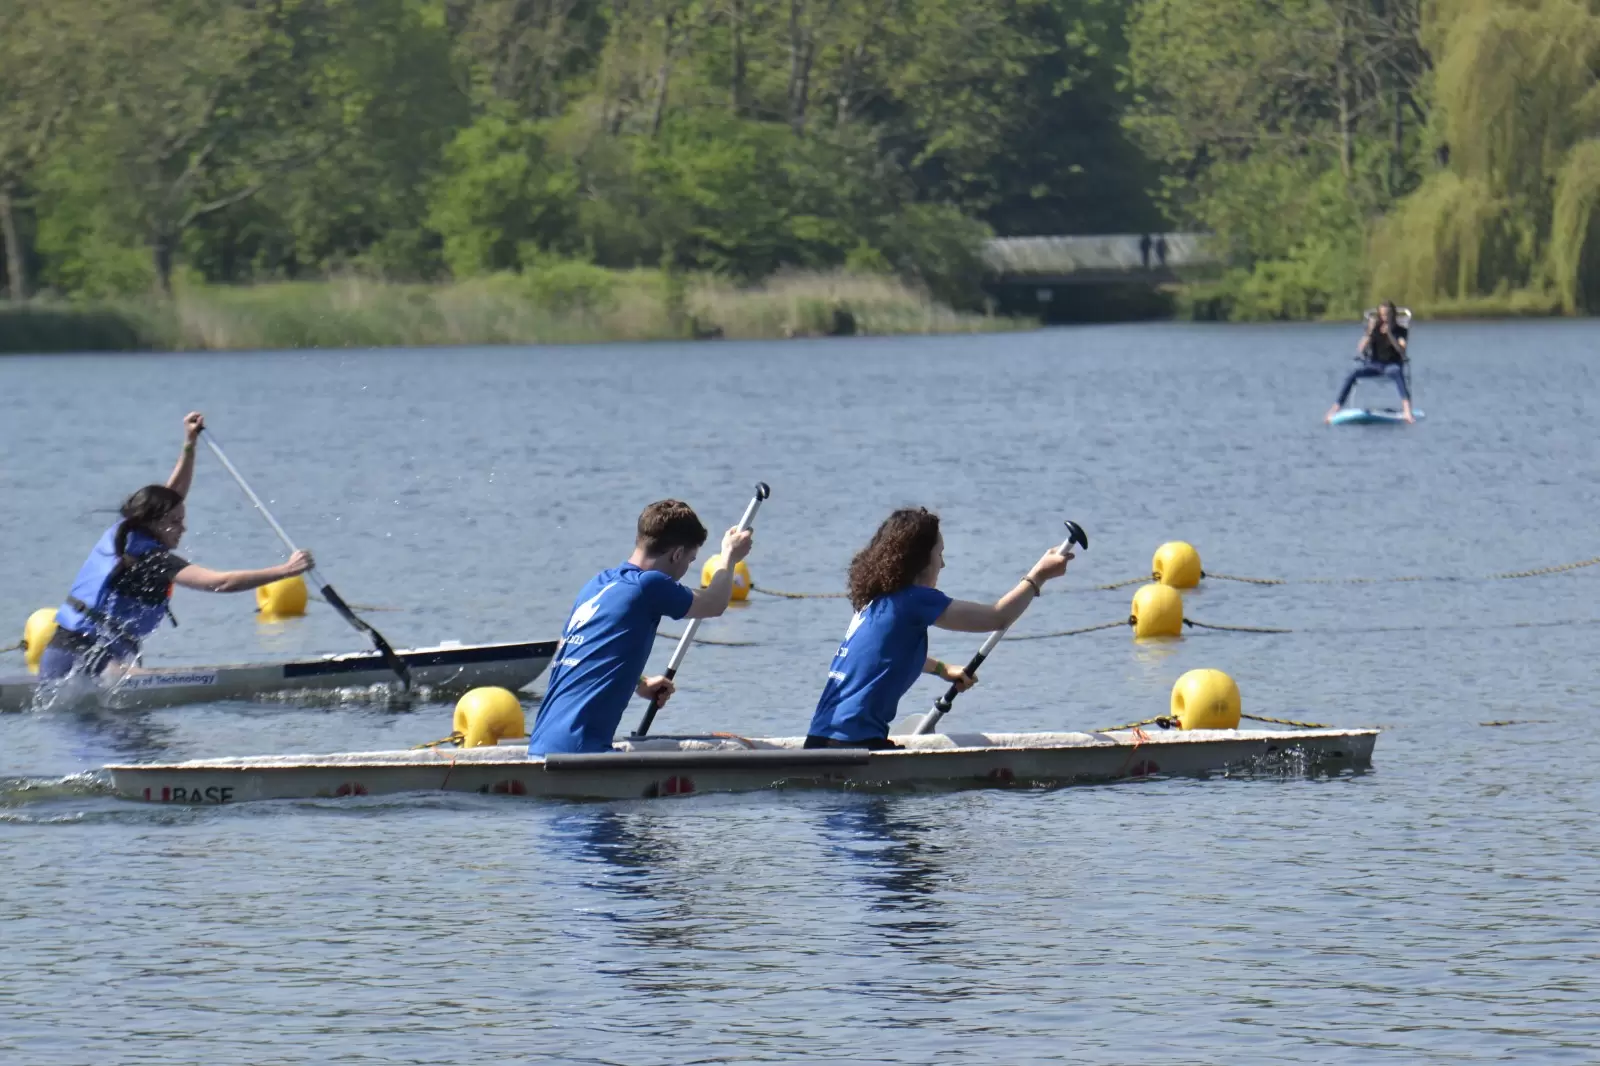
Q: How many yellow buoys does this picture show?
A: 7